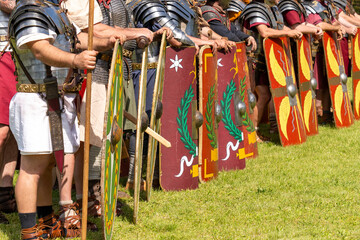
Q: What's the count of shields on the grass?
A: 11